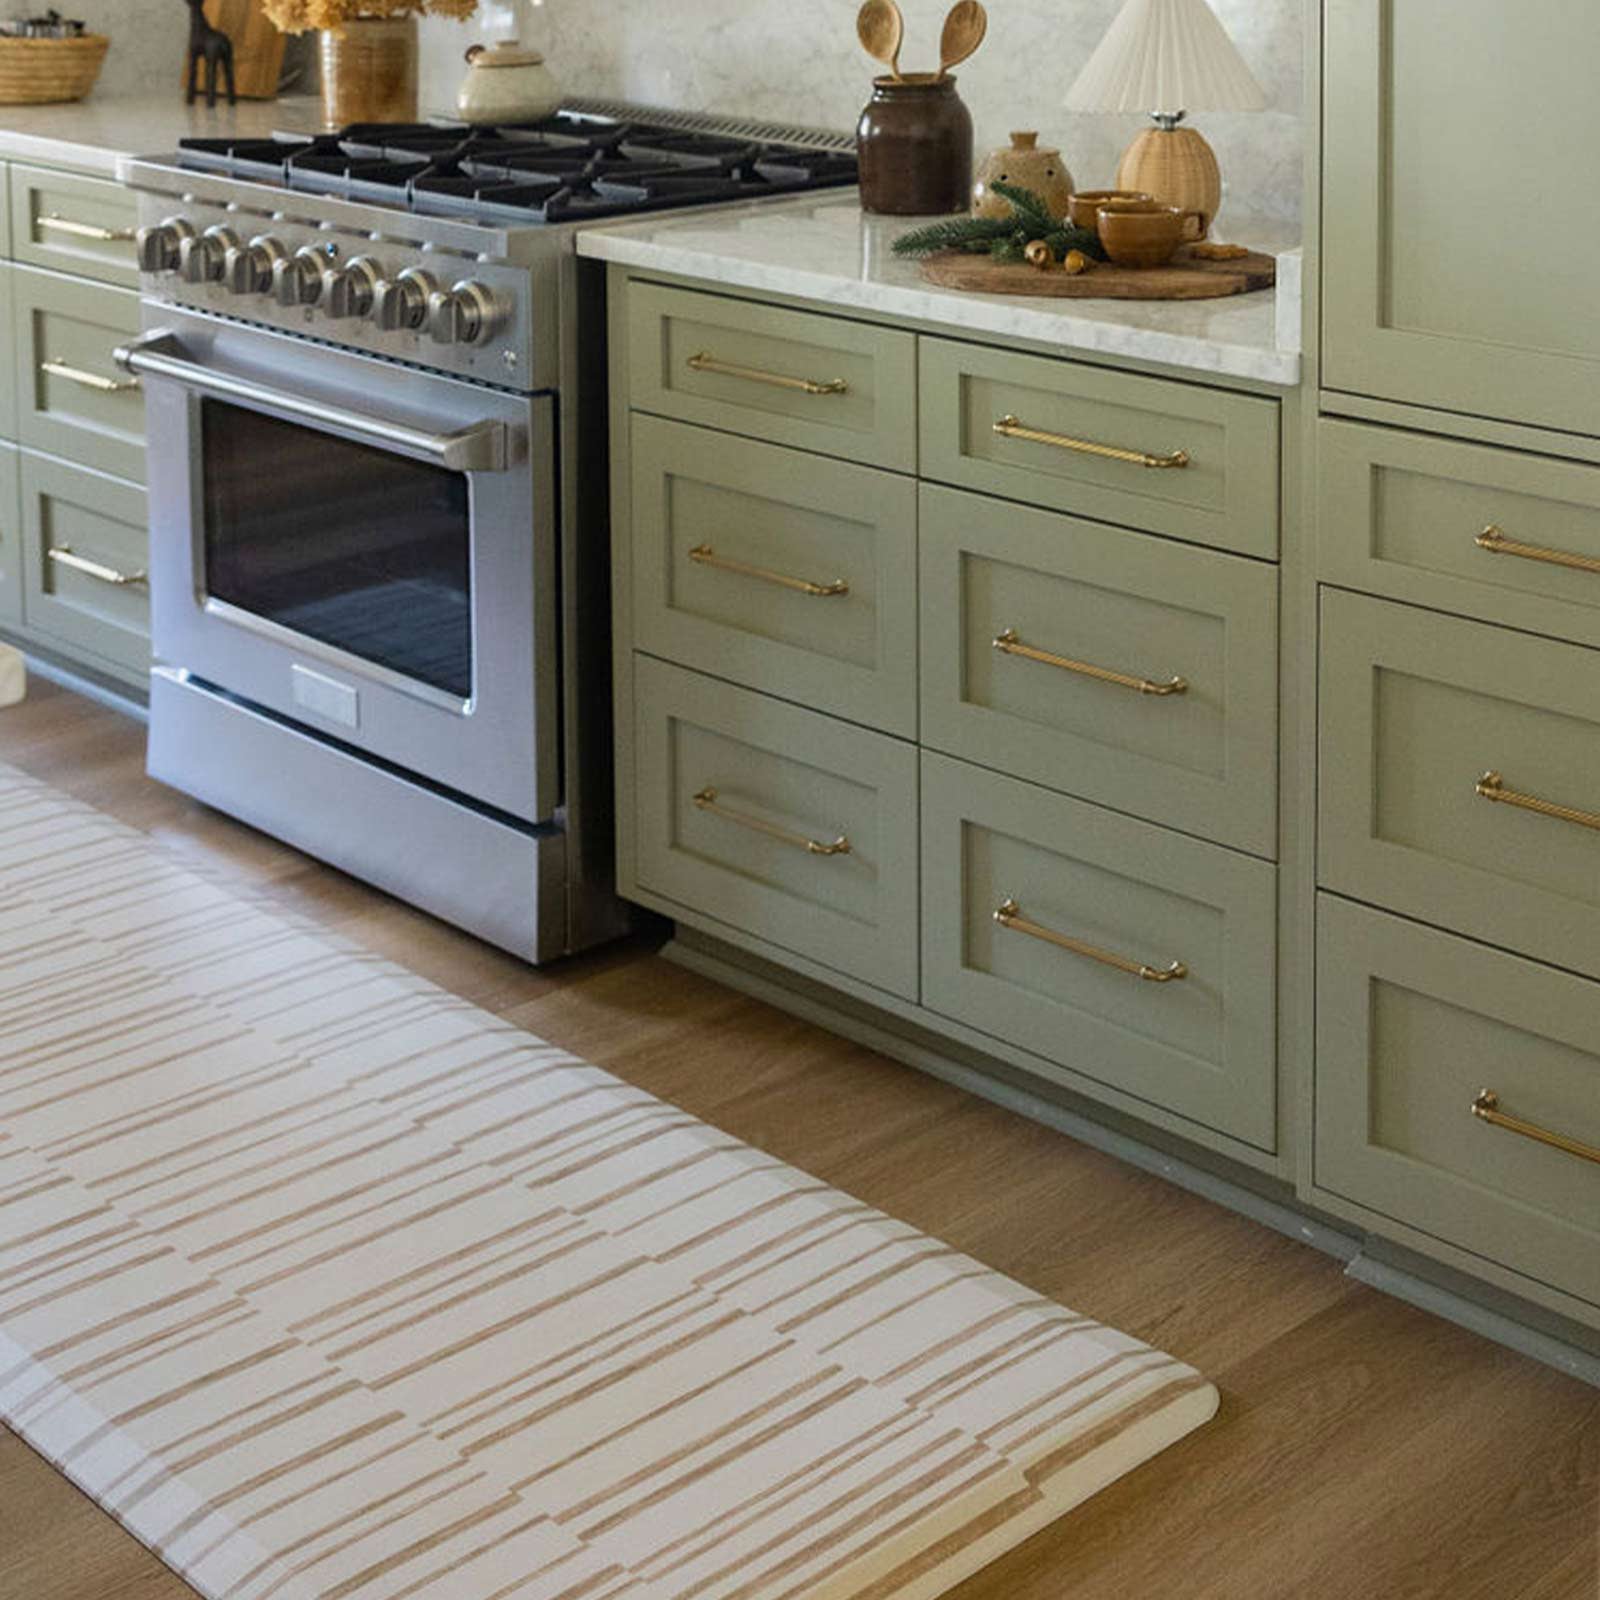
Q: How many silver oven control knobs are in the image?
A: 7